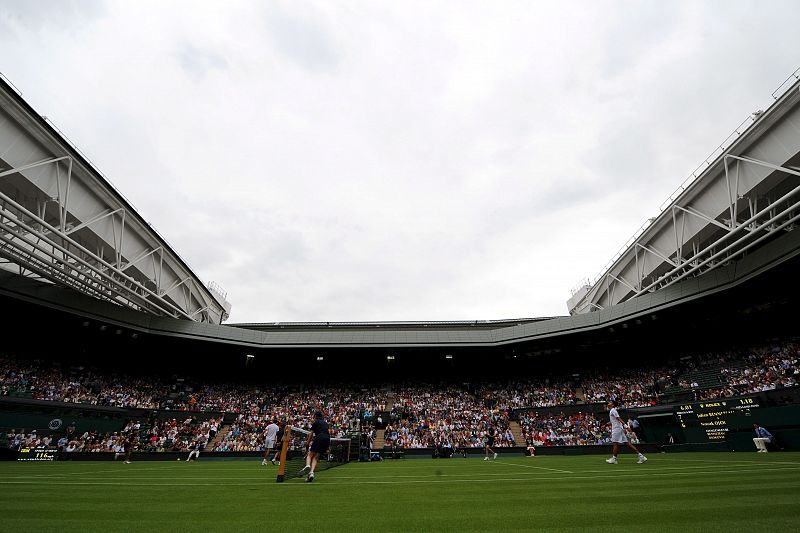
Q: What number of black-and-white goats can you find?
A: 0